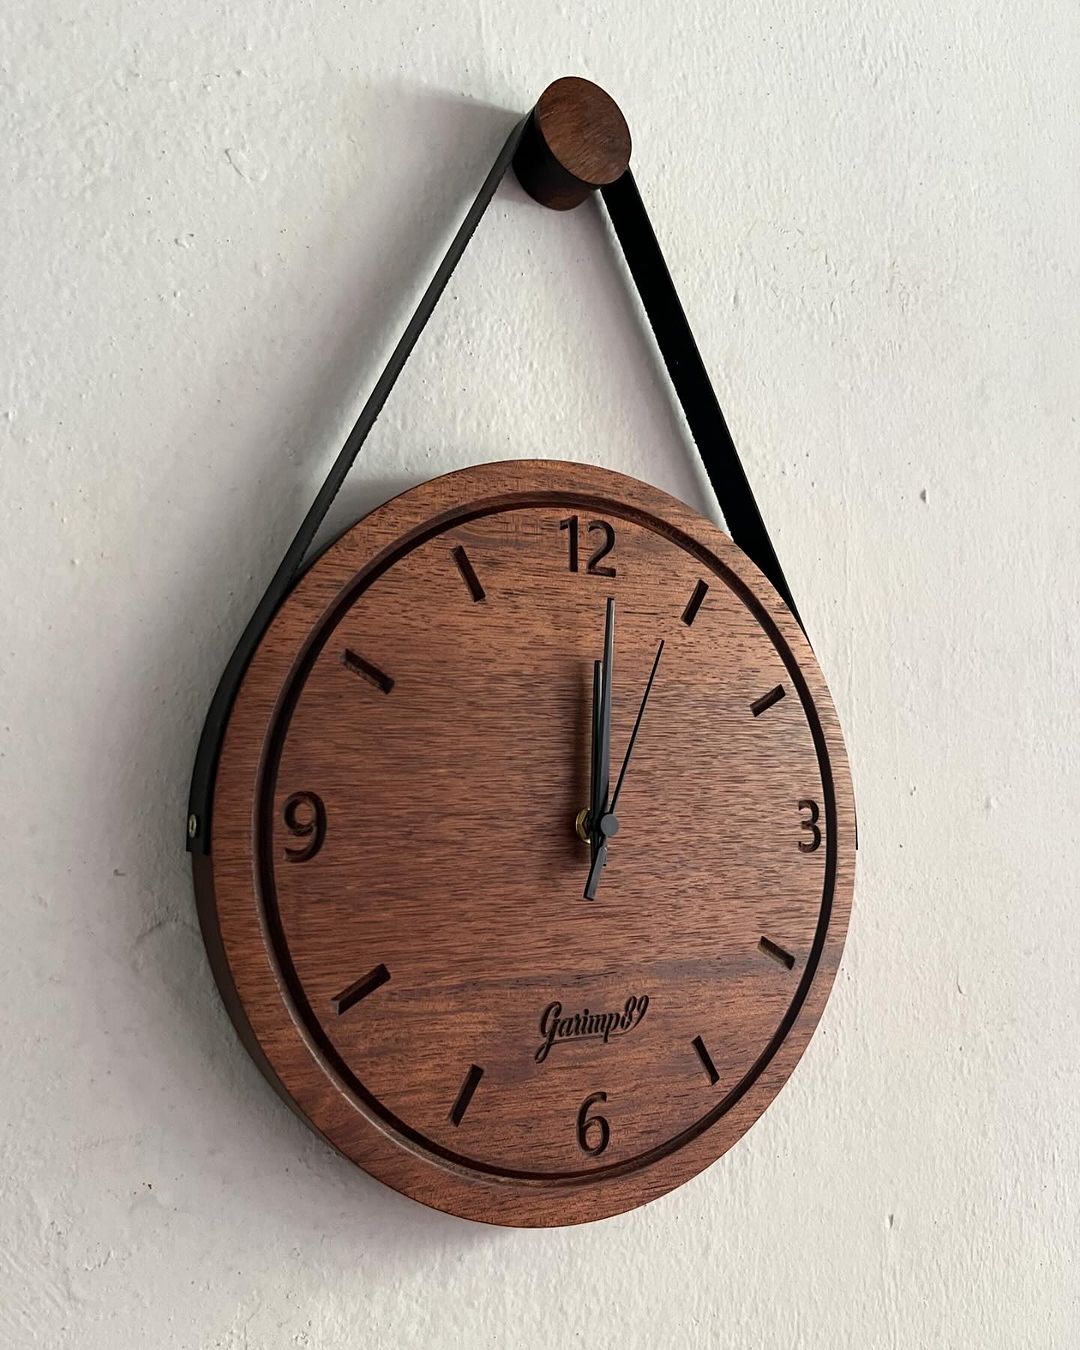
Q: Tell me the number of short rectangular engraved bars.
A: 8